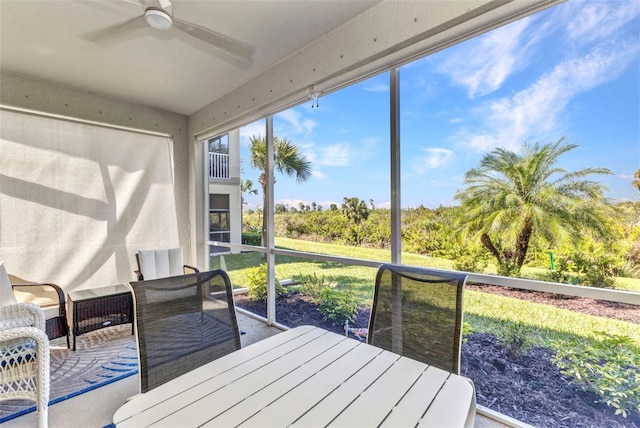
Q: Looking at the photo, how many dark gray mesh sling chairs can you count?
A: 2